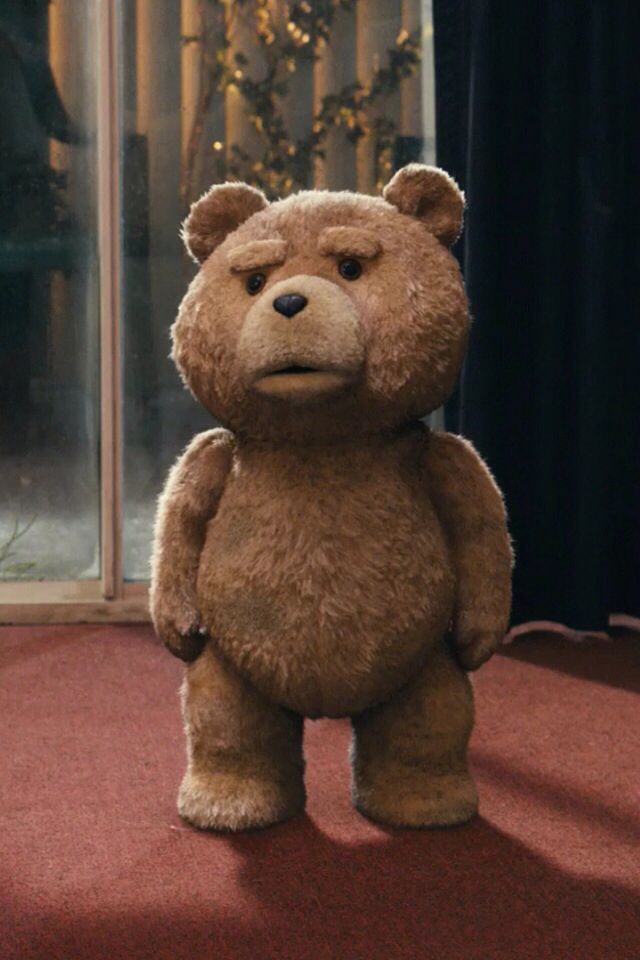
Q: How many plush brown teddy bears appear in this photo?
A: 1